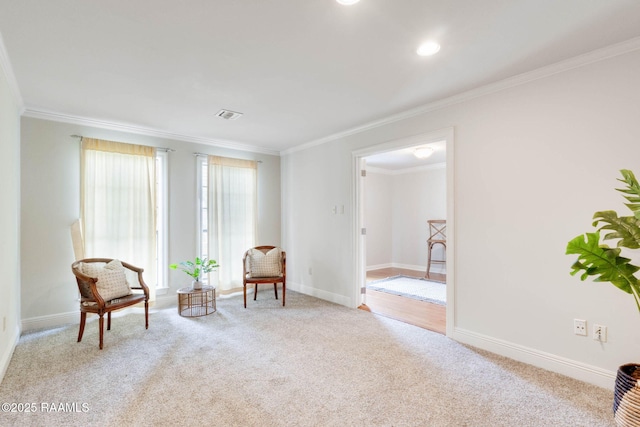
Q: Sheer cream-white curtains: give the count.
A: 2